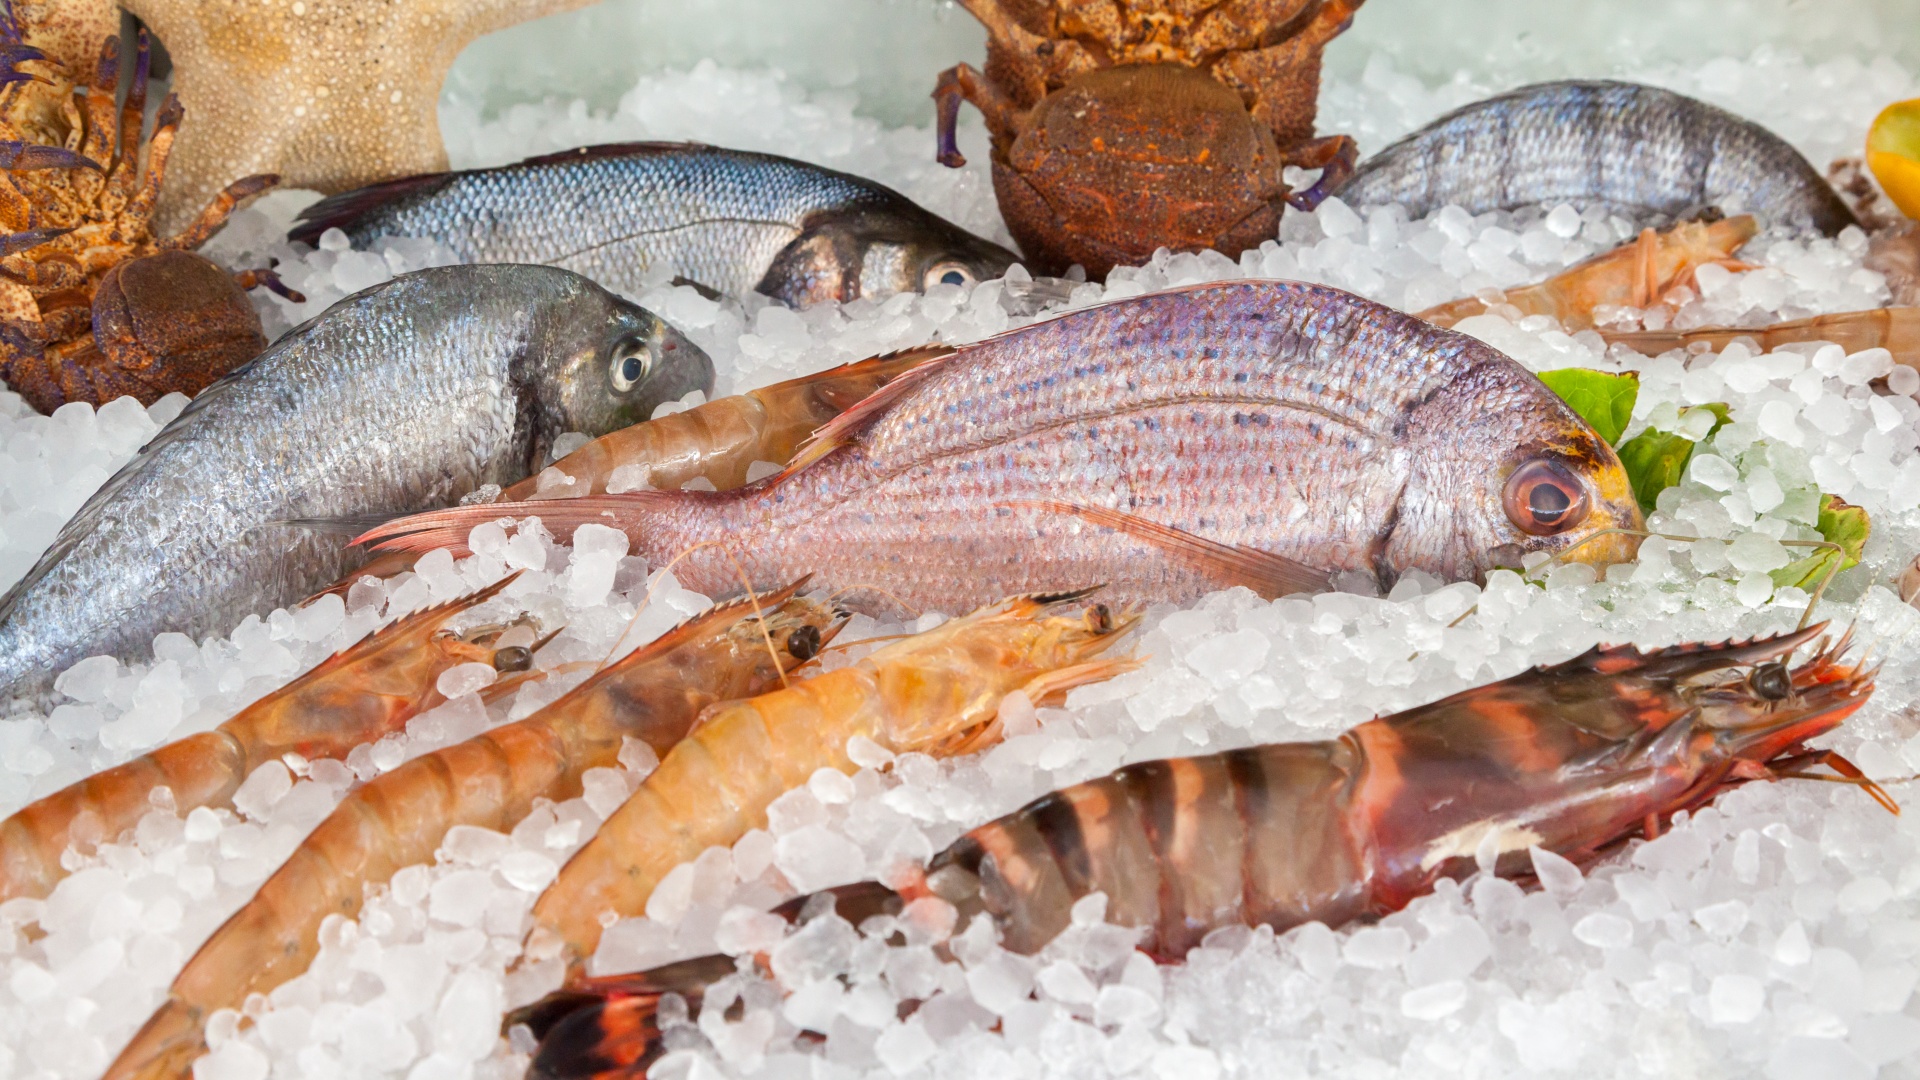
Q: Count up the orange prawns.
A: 6